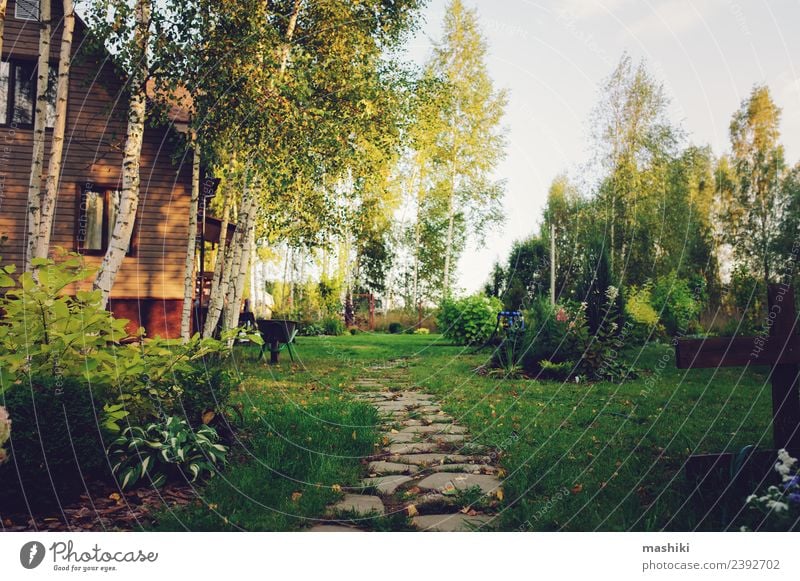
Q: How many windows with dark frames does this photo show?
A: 2